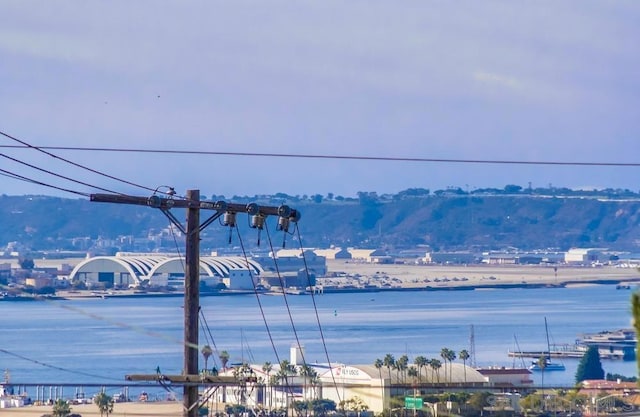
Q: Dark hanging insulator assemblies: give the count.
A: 3